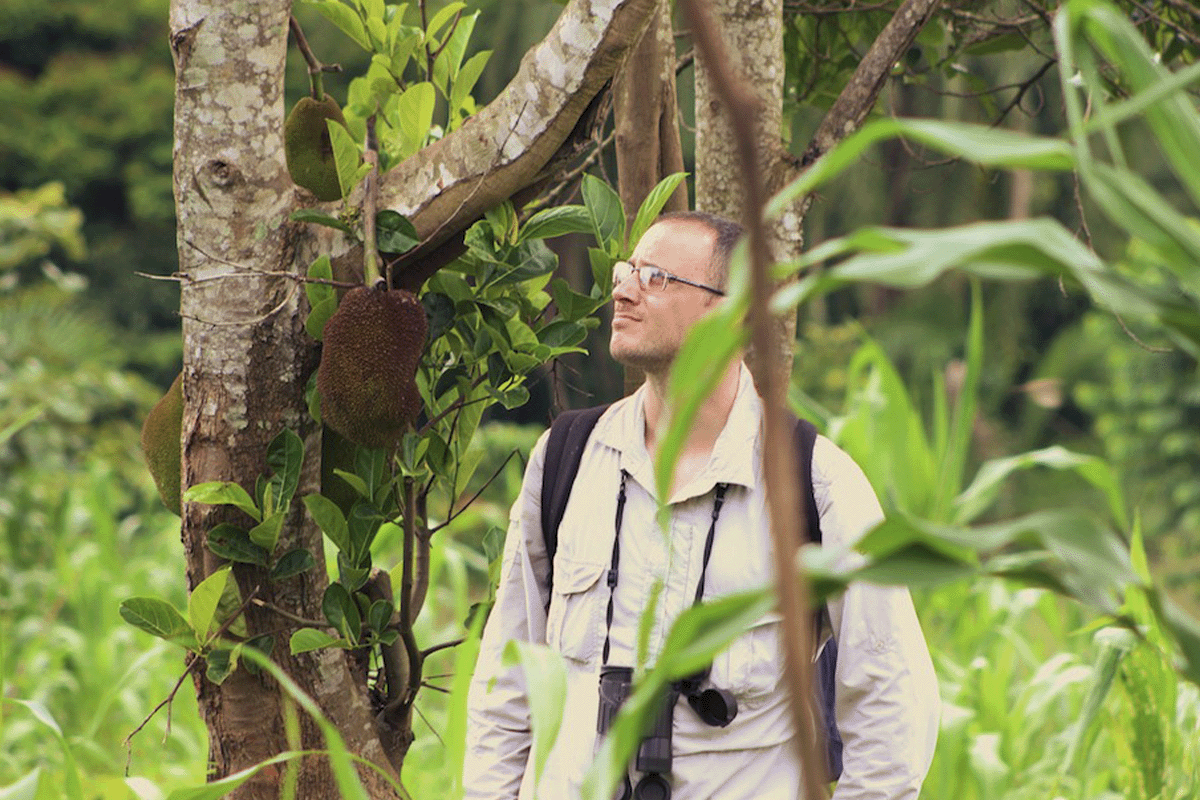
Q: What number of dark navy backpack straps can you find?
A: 2